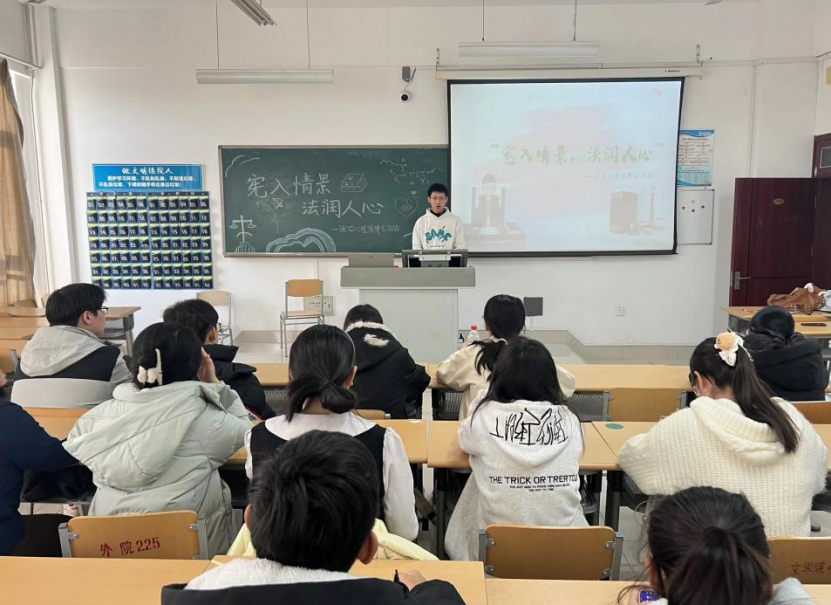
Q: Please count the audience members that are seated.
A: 12